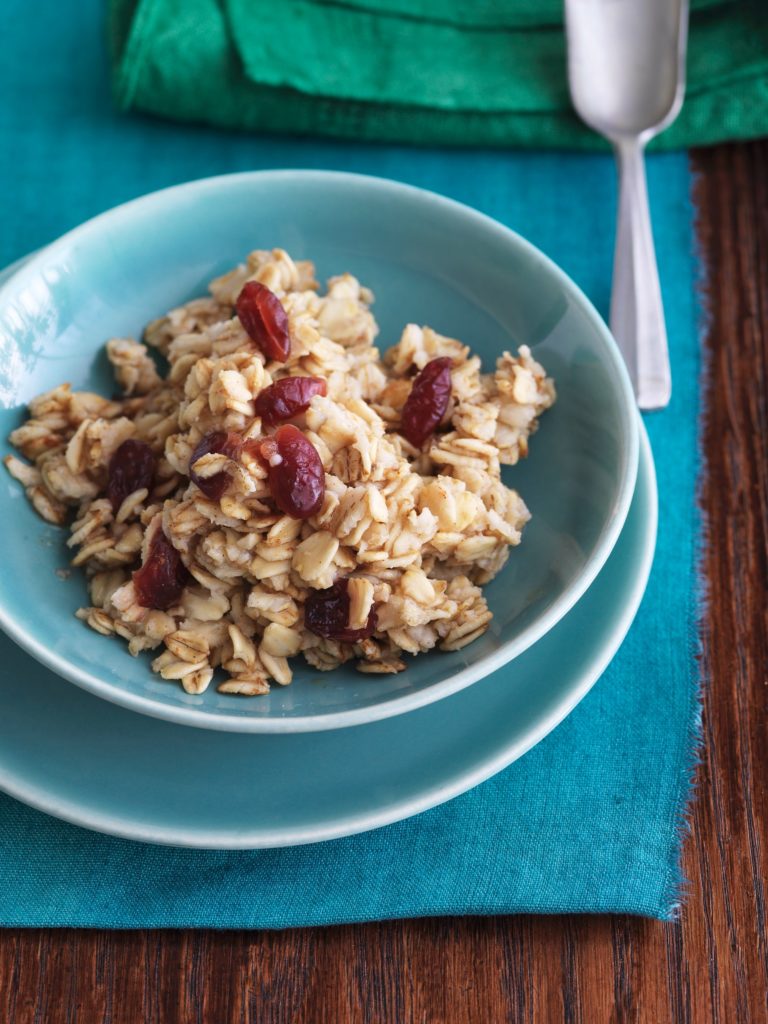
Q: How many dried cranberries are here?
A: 8